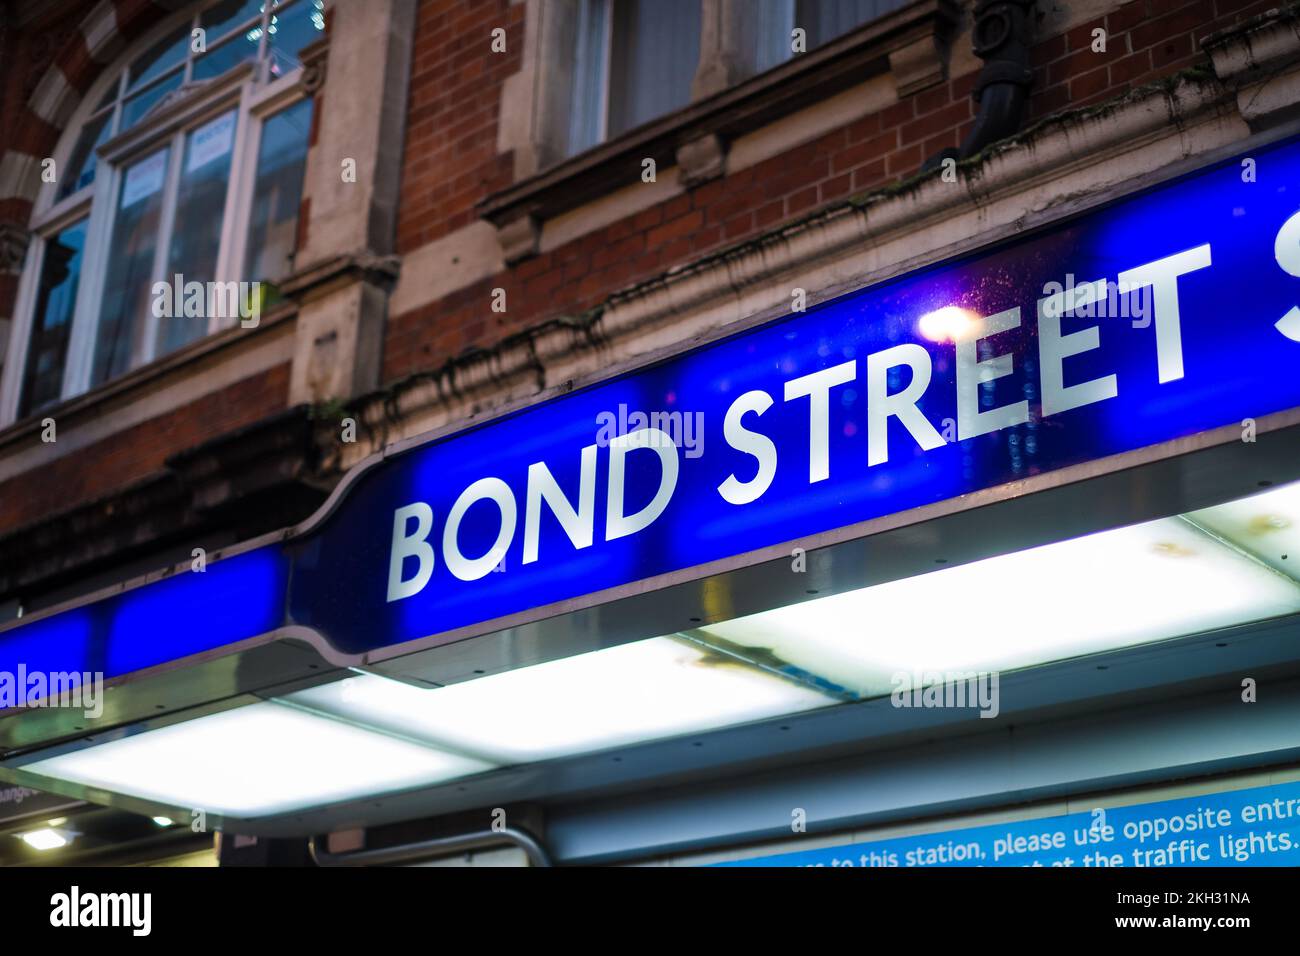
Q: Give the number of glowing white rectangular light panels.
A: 4